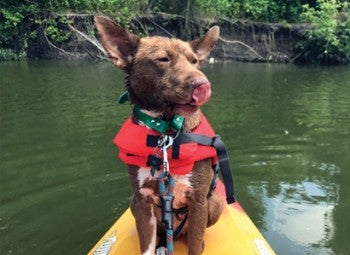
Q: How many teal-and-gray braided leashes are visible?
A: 1